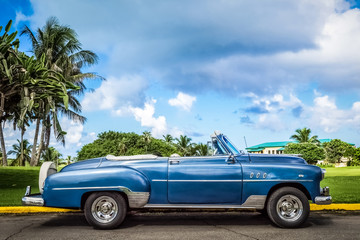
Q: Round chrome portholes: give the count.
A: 3